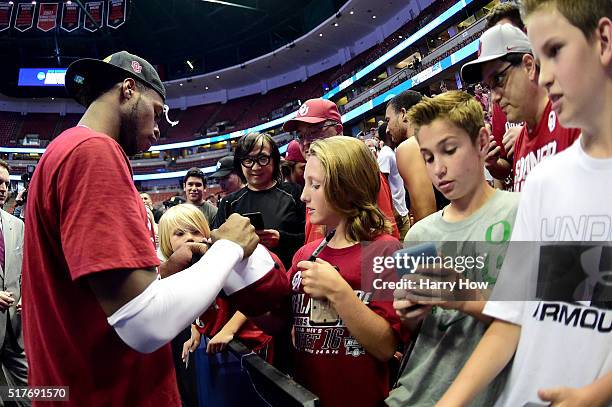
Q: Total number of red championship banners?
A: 6